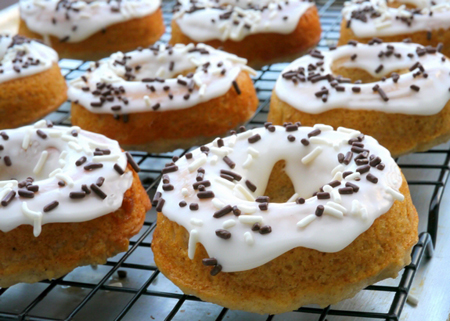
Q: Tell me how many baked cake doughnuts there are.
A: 8